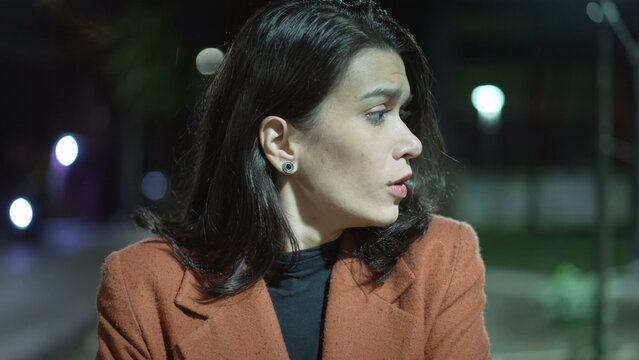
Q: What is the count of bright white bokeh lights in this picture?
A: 3